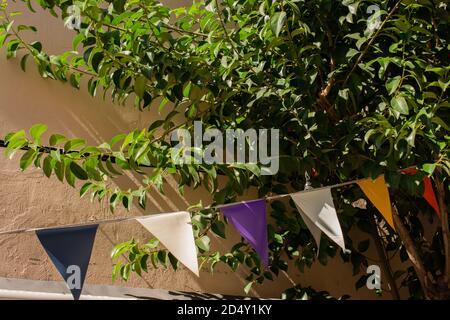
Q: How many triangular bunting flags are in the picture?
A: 6